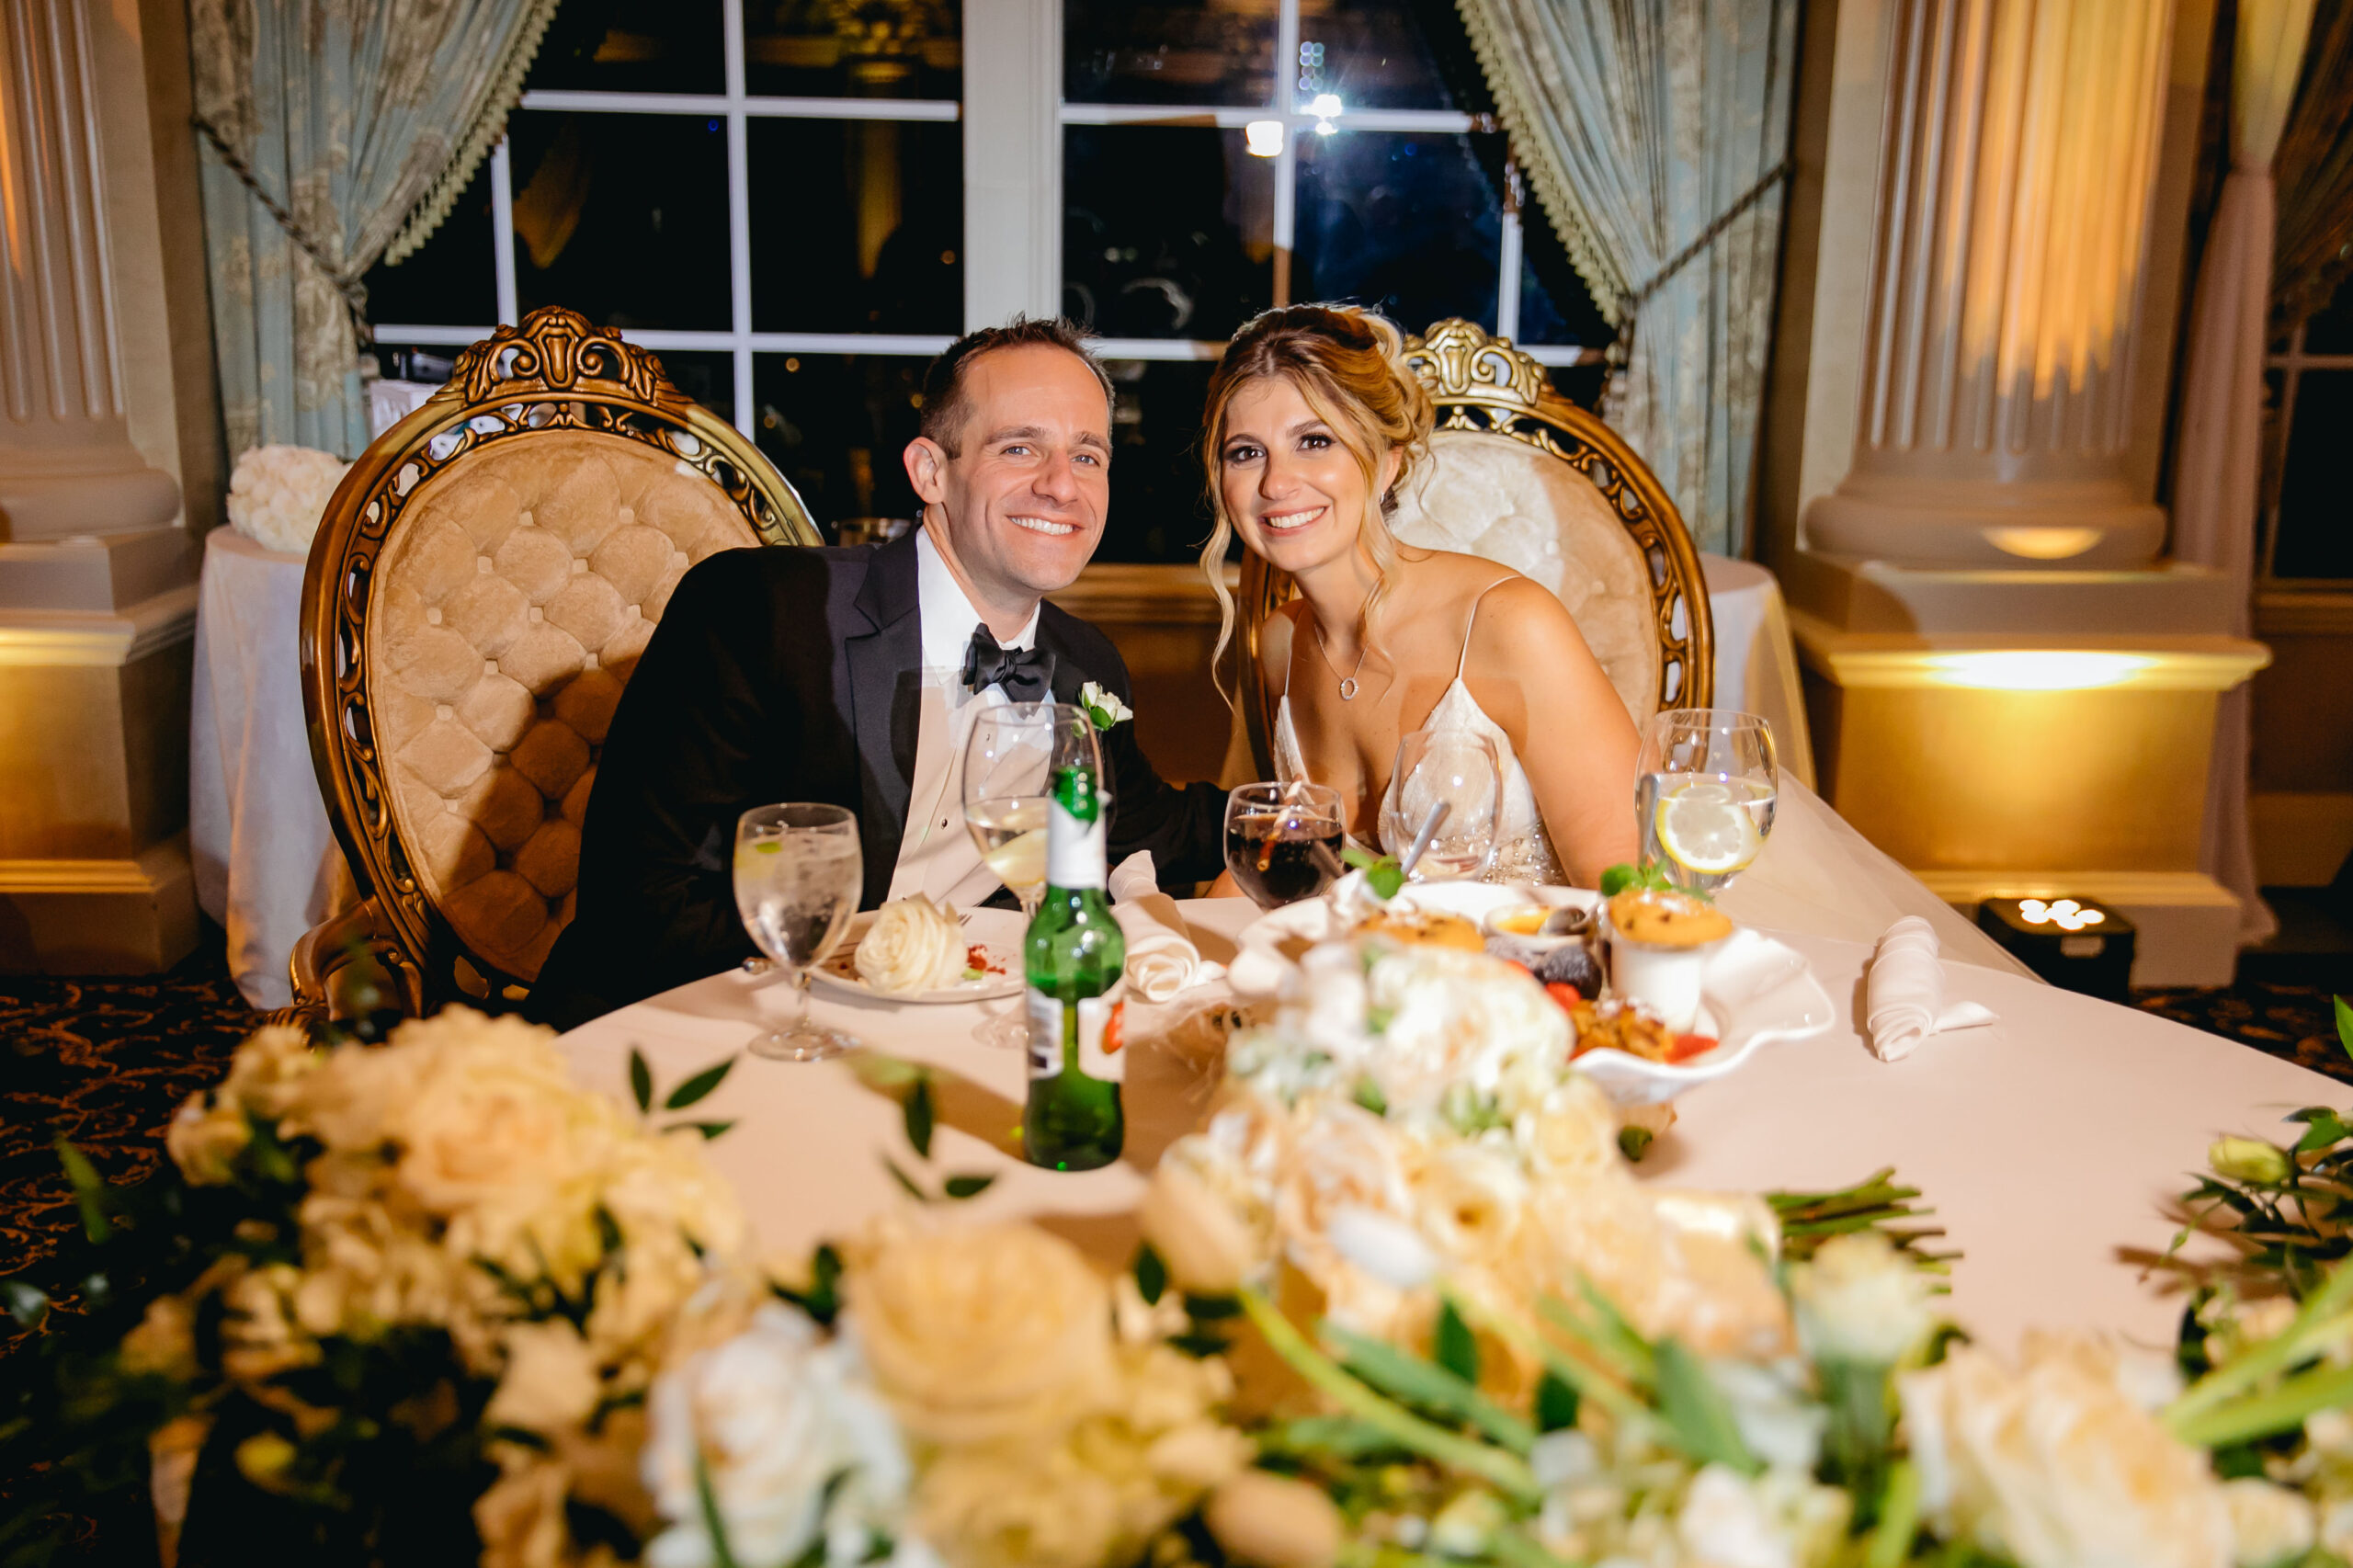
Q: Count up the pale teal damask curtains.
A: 2